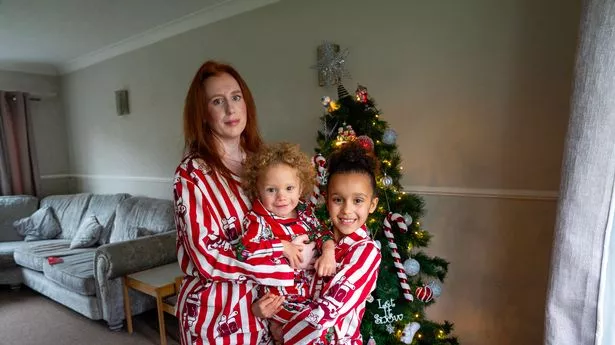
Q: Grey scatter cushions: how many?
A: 2